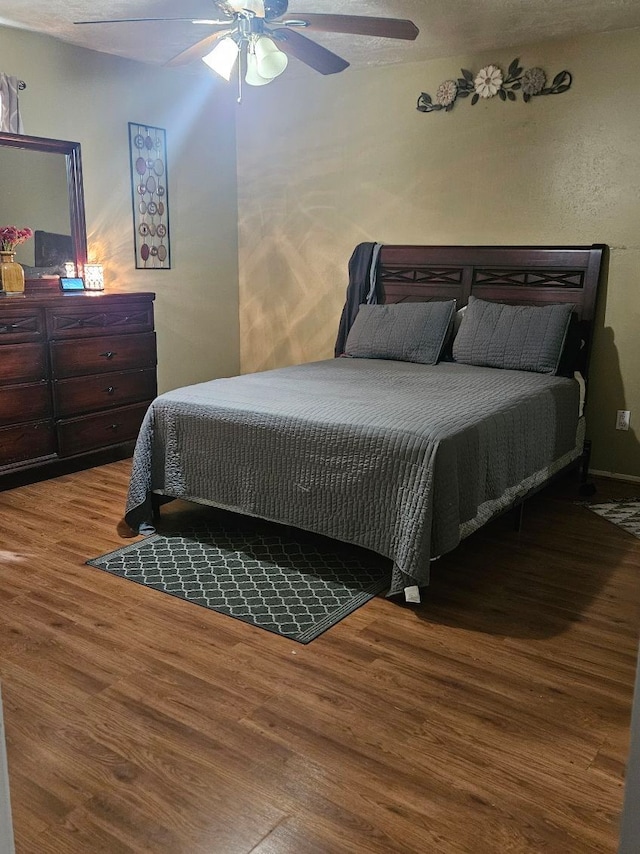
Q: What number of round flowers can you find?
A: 3